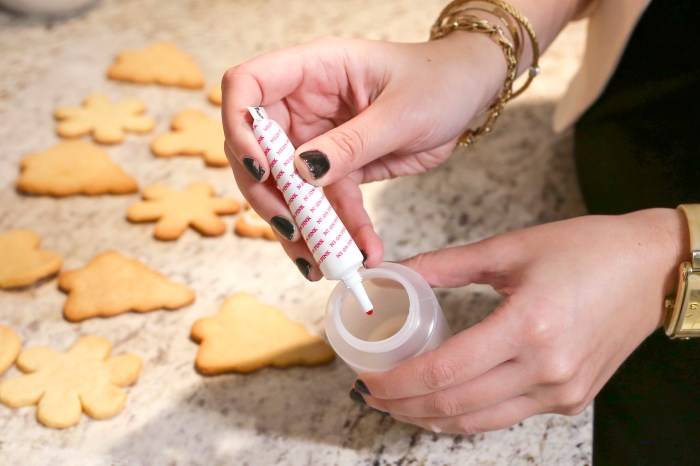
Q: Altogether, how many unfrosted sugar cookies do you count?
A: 12